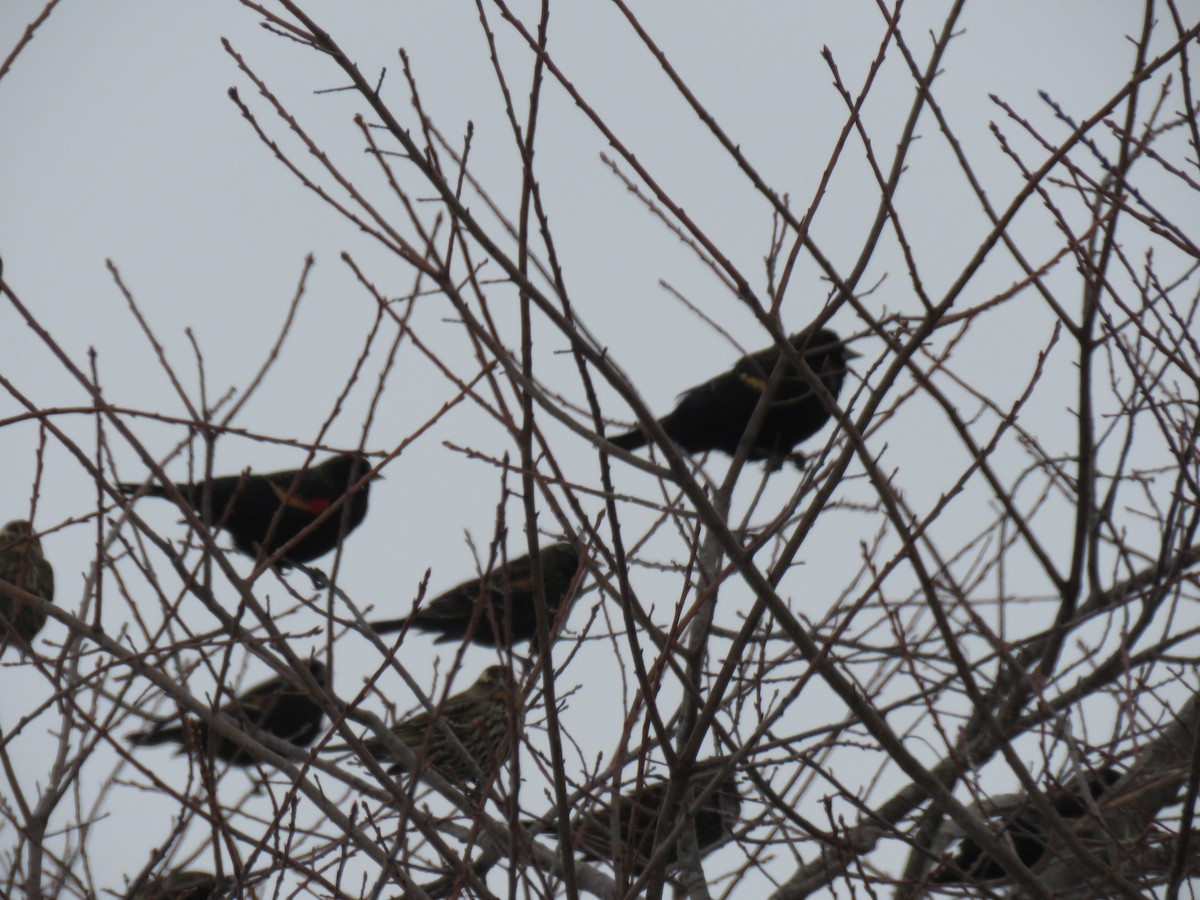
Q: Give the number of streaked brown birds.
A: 2